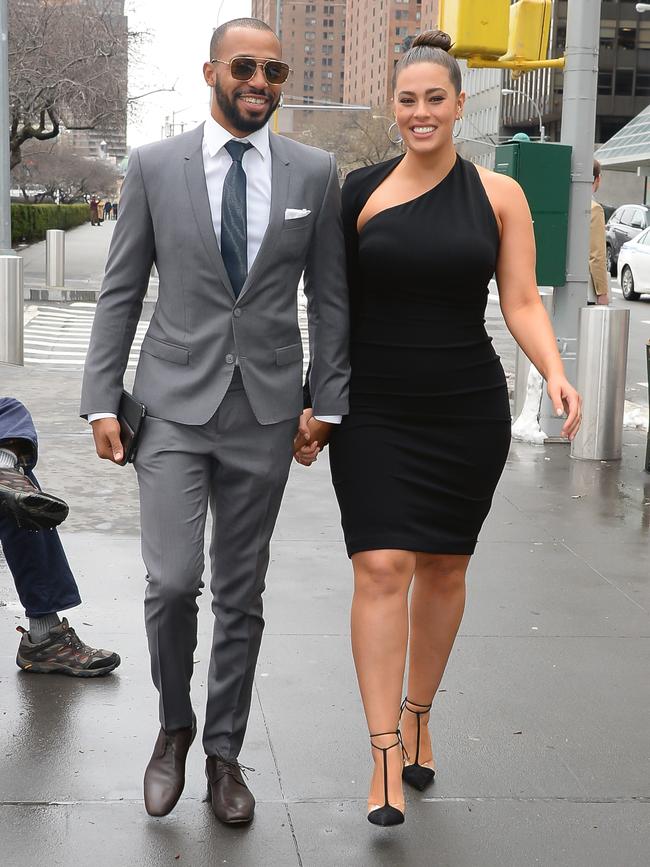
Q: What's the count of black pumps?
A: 2